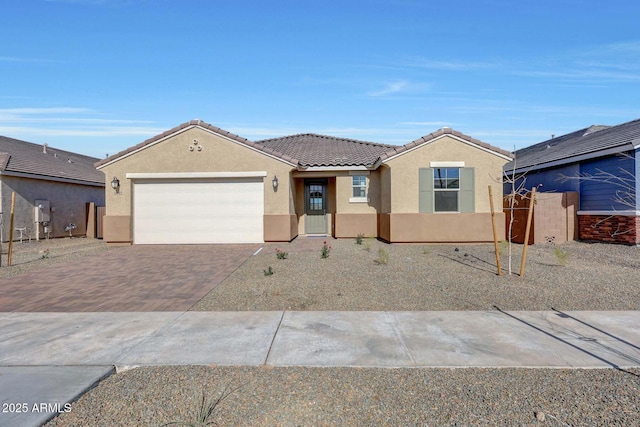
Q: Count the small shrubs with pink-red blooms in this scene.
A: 2